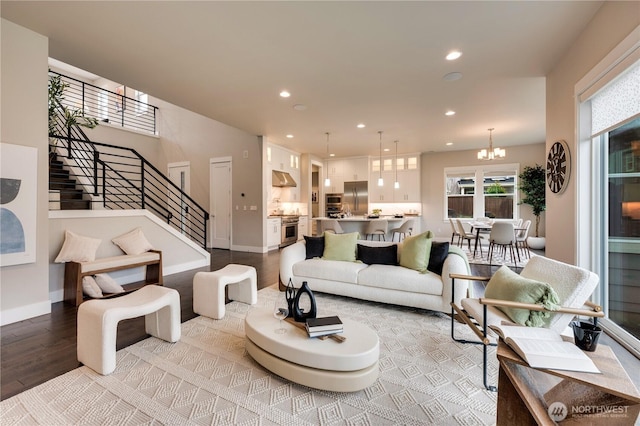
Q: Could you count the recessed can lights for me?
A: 8